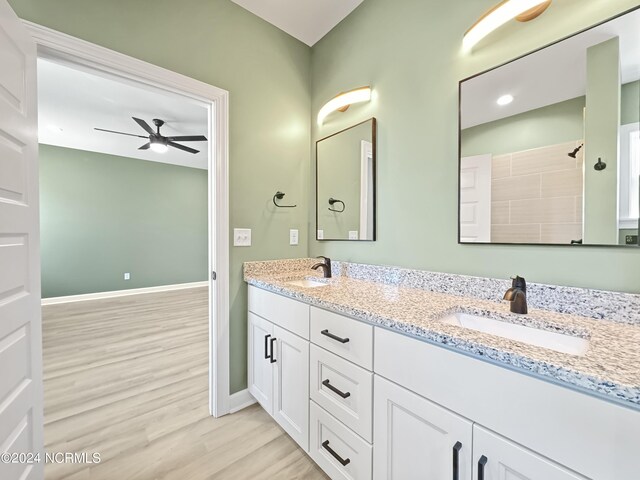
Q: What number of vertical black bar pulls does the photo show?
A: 4